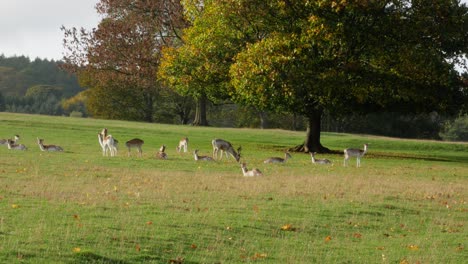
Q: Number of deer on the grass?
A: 14